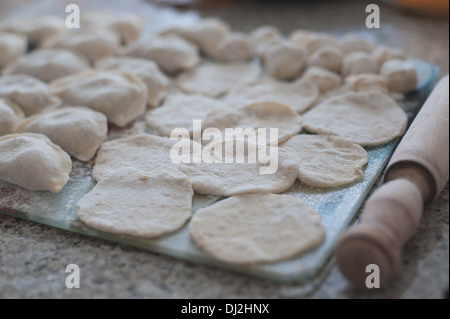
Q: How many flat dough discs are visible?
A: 10